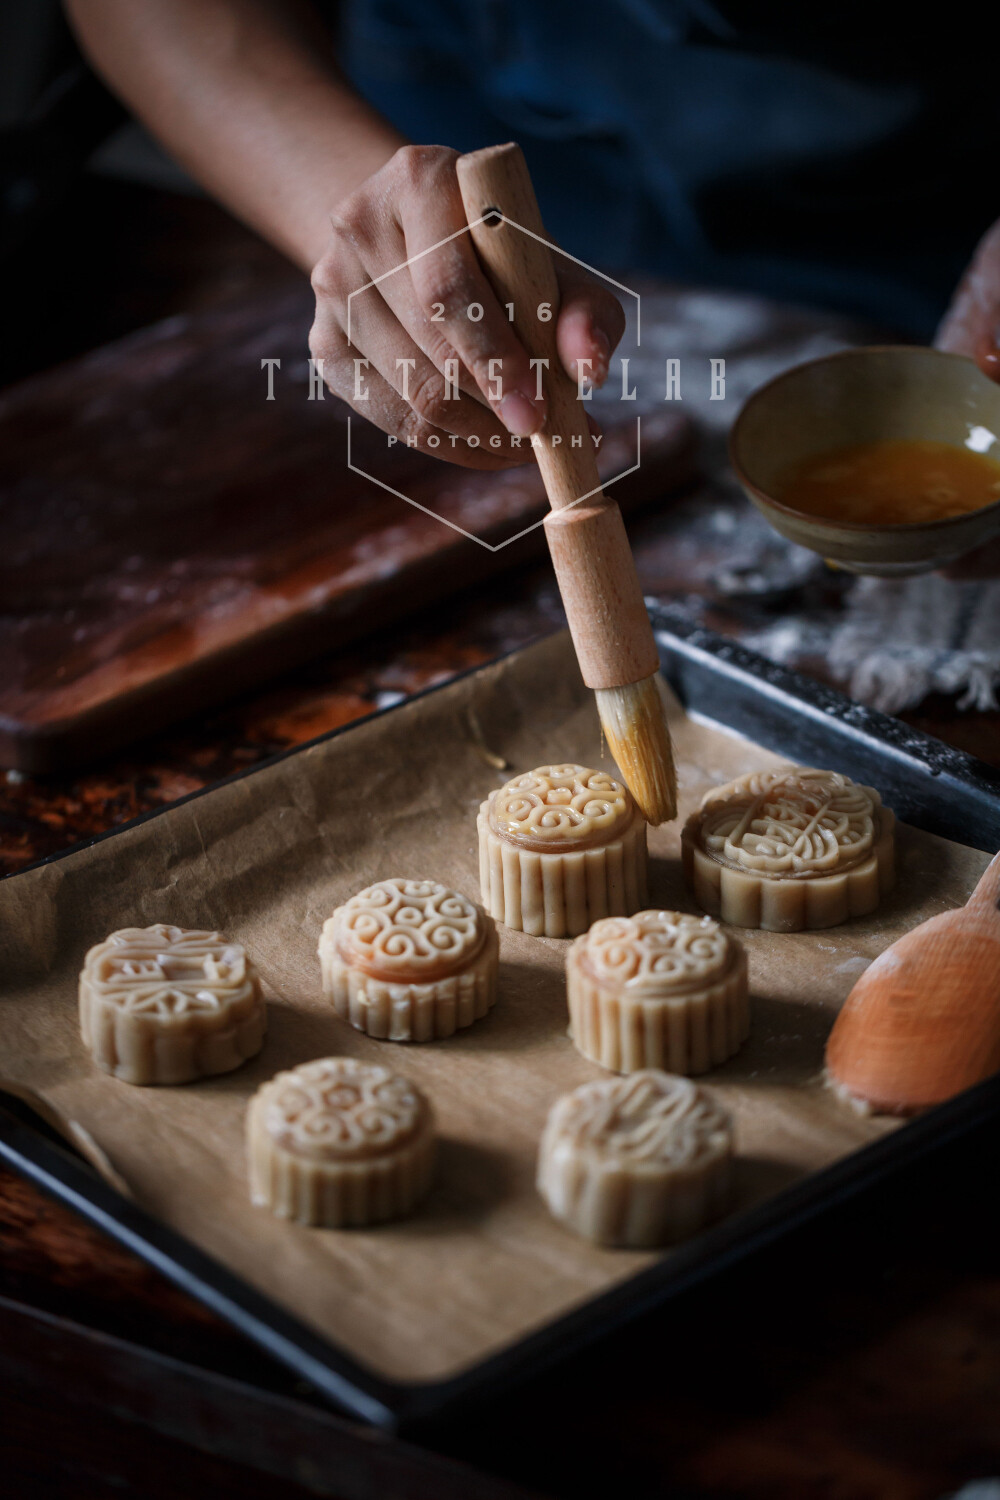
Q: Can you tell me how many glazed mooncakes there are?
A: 1